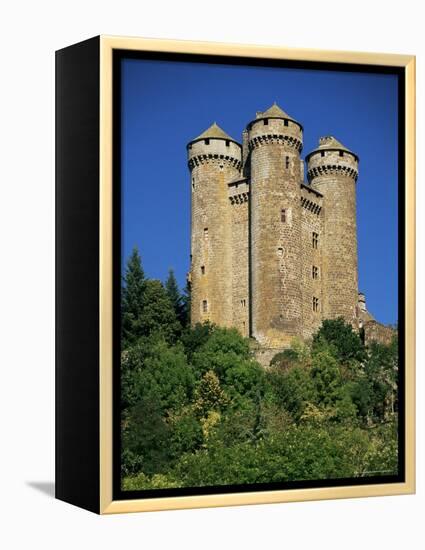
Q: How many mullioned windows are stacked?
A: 3